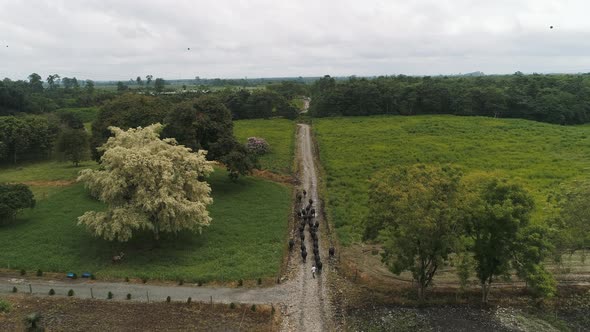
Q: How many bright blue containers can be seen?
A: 2